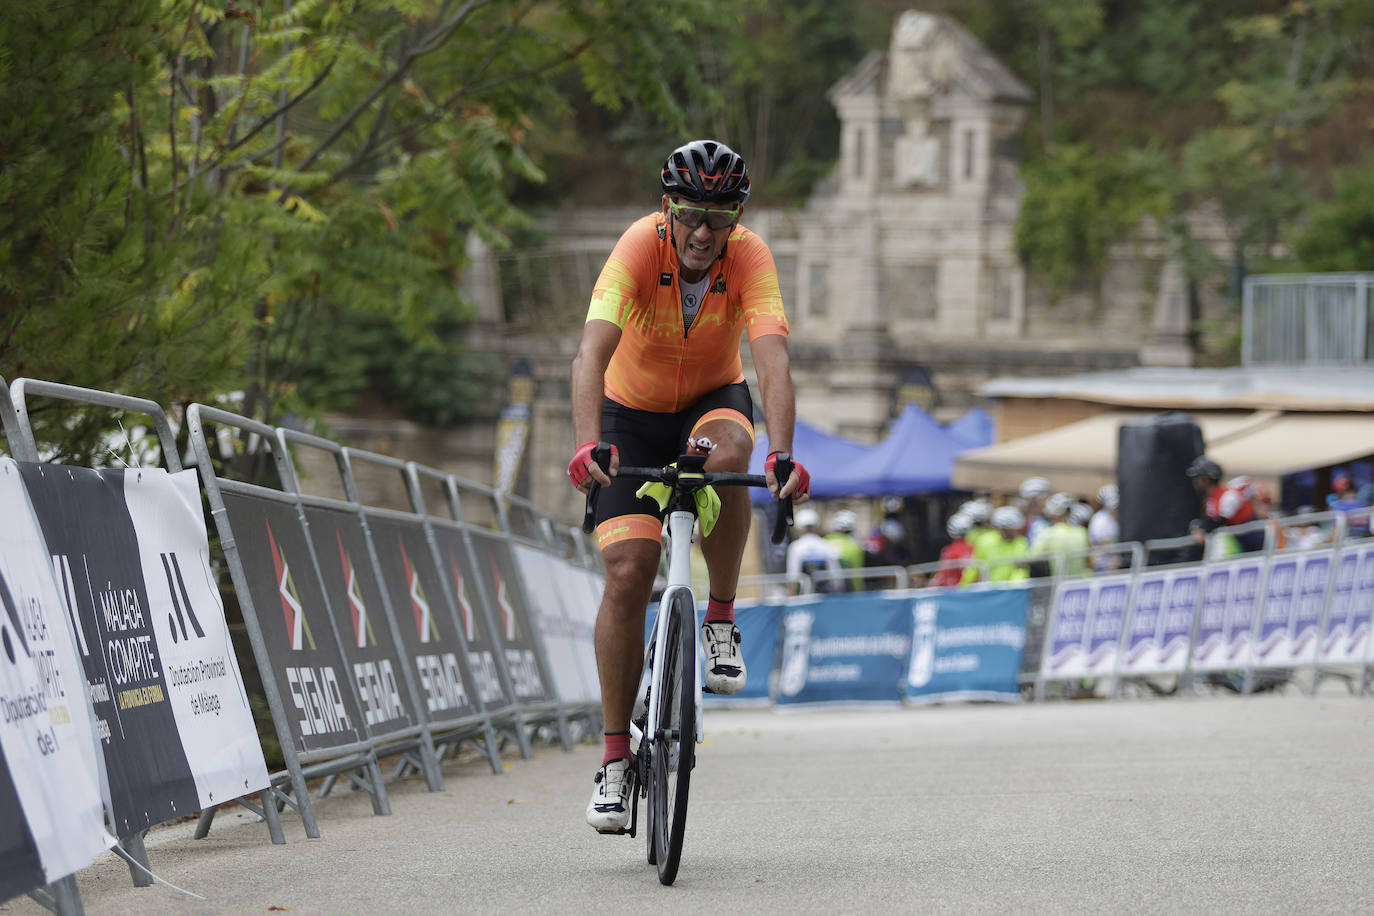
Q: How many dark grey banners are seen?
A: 5